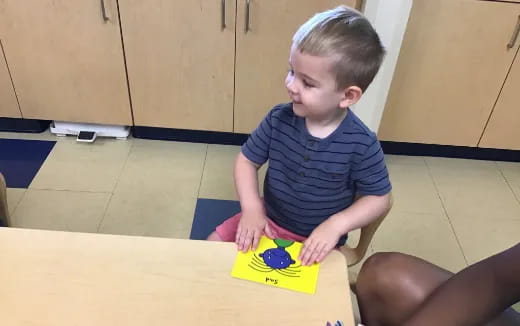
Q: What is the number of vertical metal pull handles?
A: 4